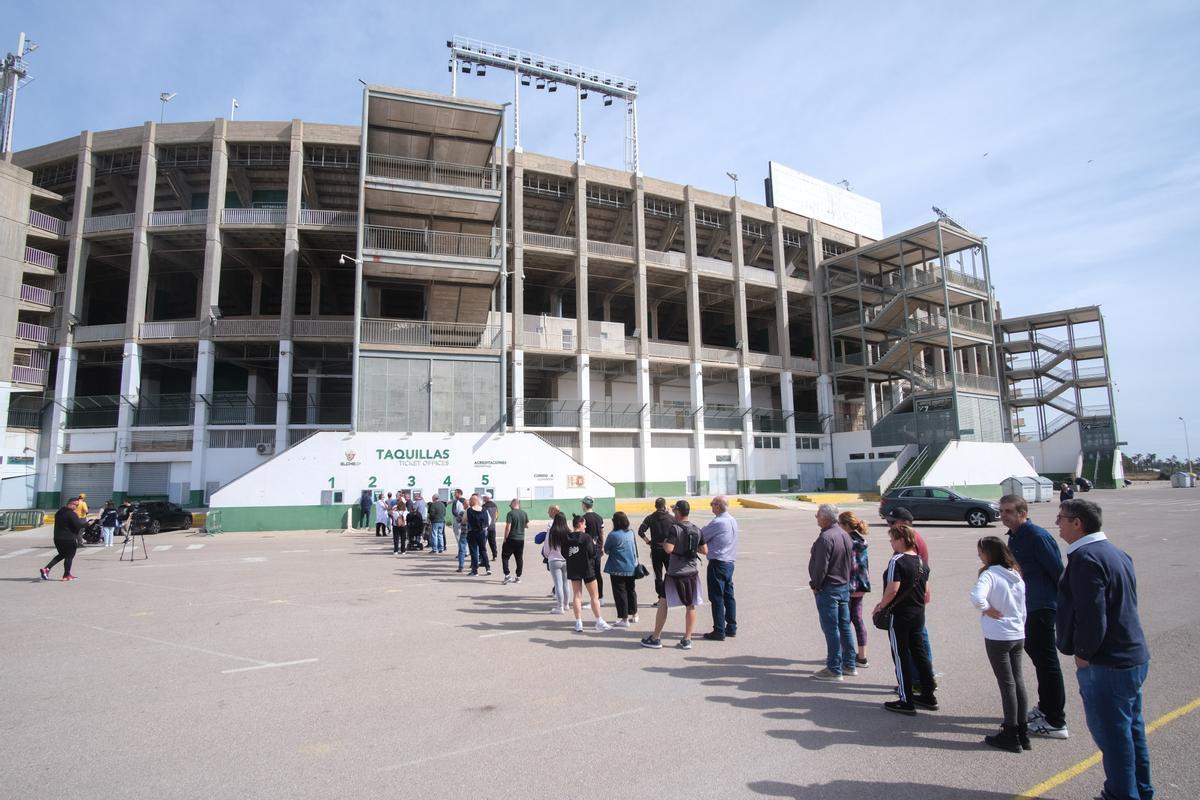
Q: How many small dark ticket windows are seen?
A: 5